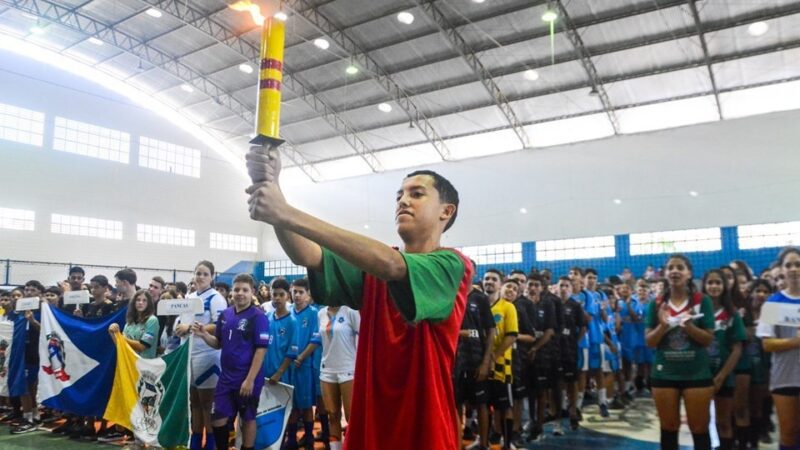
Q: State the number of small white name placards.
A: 4